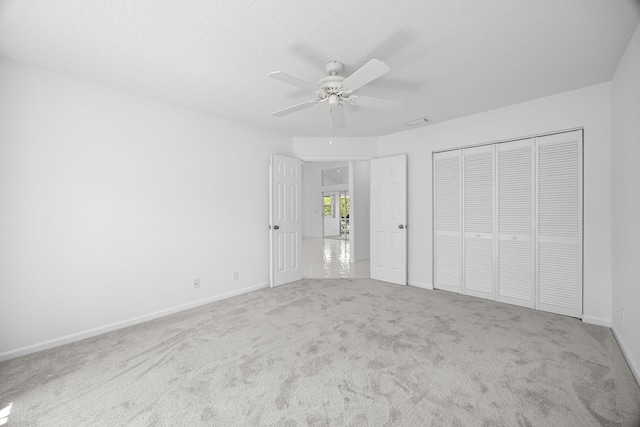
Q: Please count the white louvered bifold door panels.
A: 4